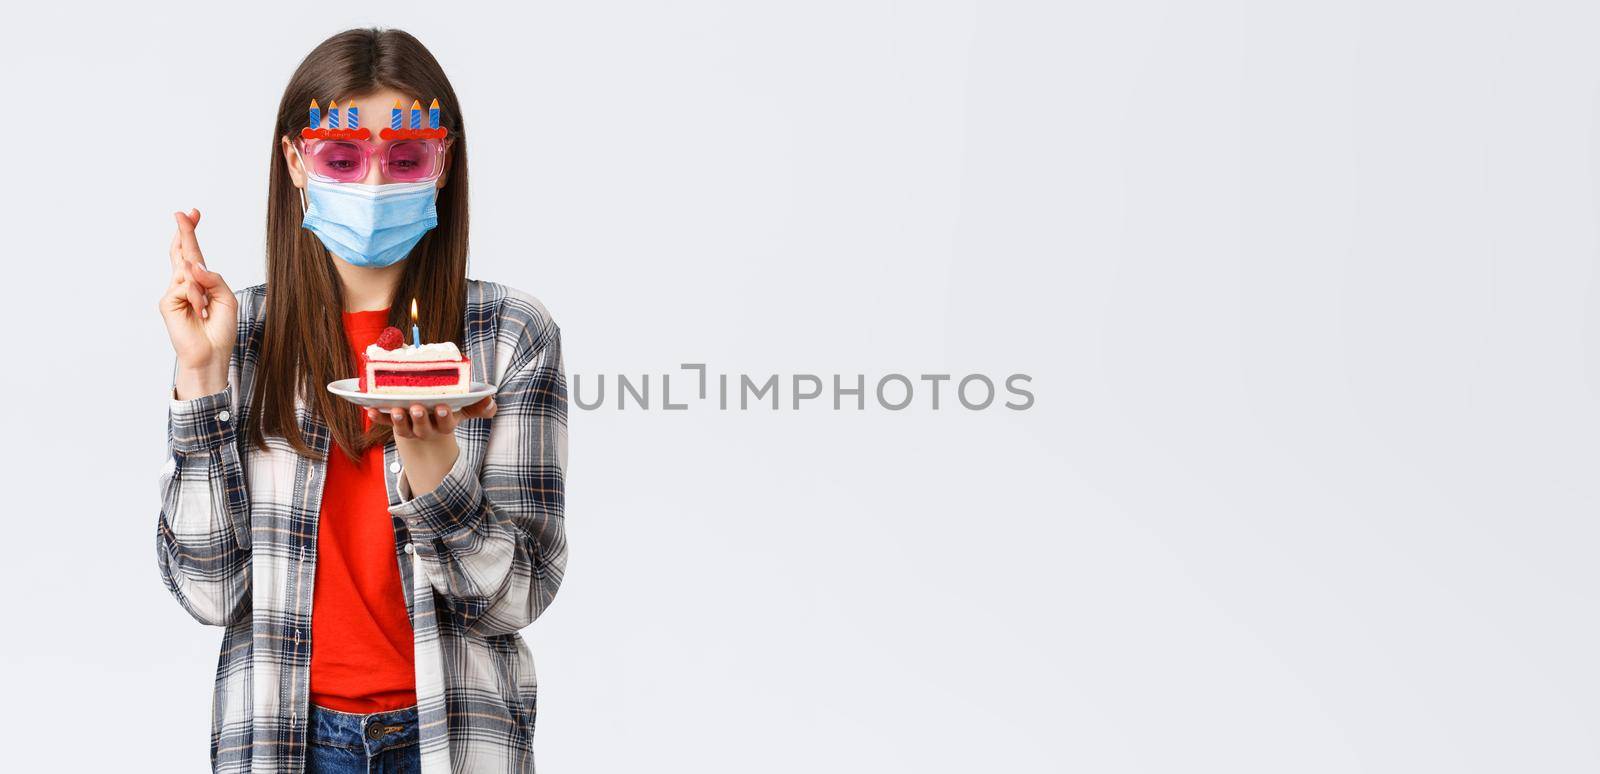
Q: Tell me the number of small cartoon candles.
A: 6